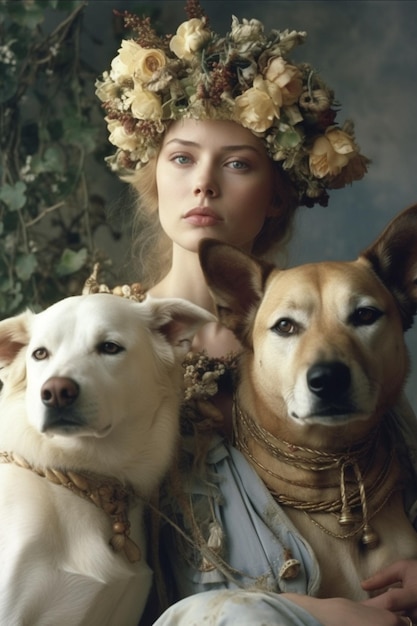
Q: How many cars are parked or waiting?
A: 0